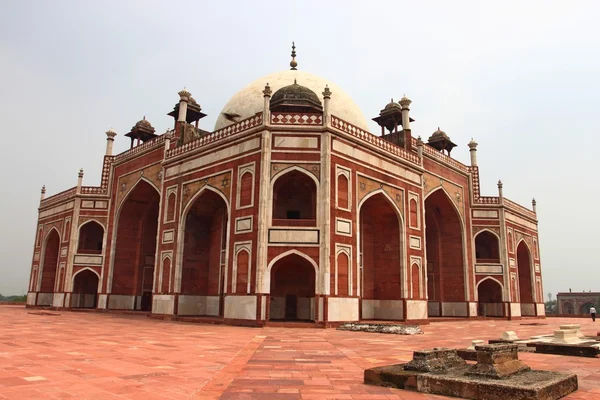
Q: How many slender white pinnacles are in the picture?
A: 12